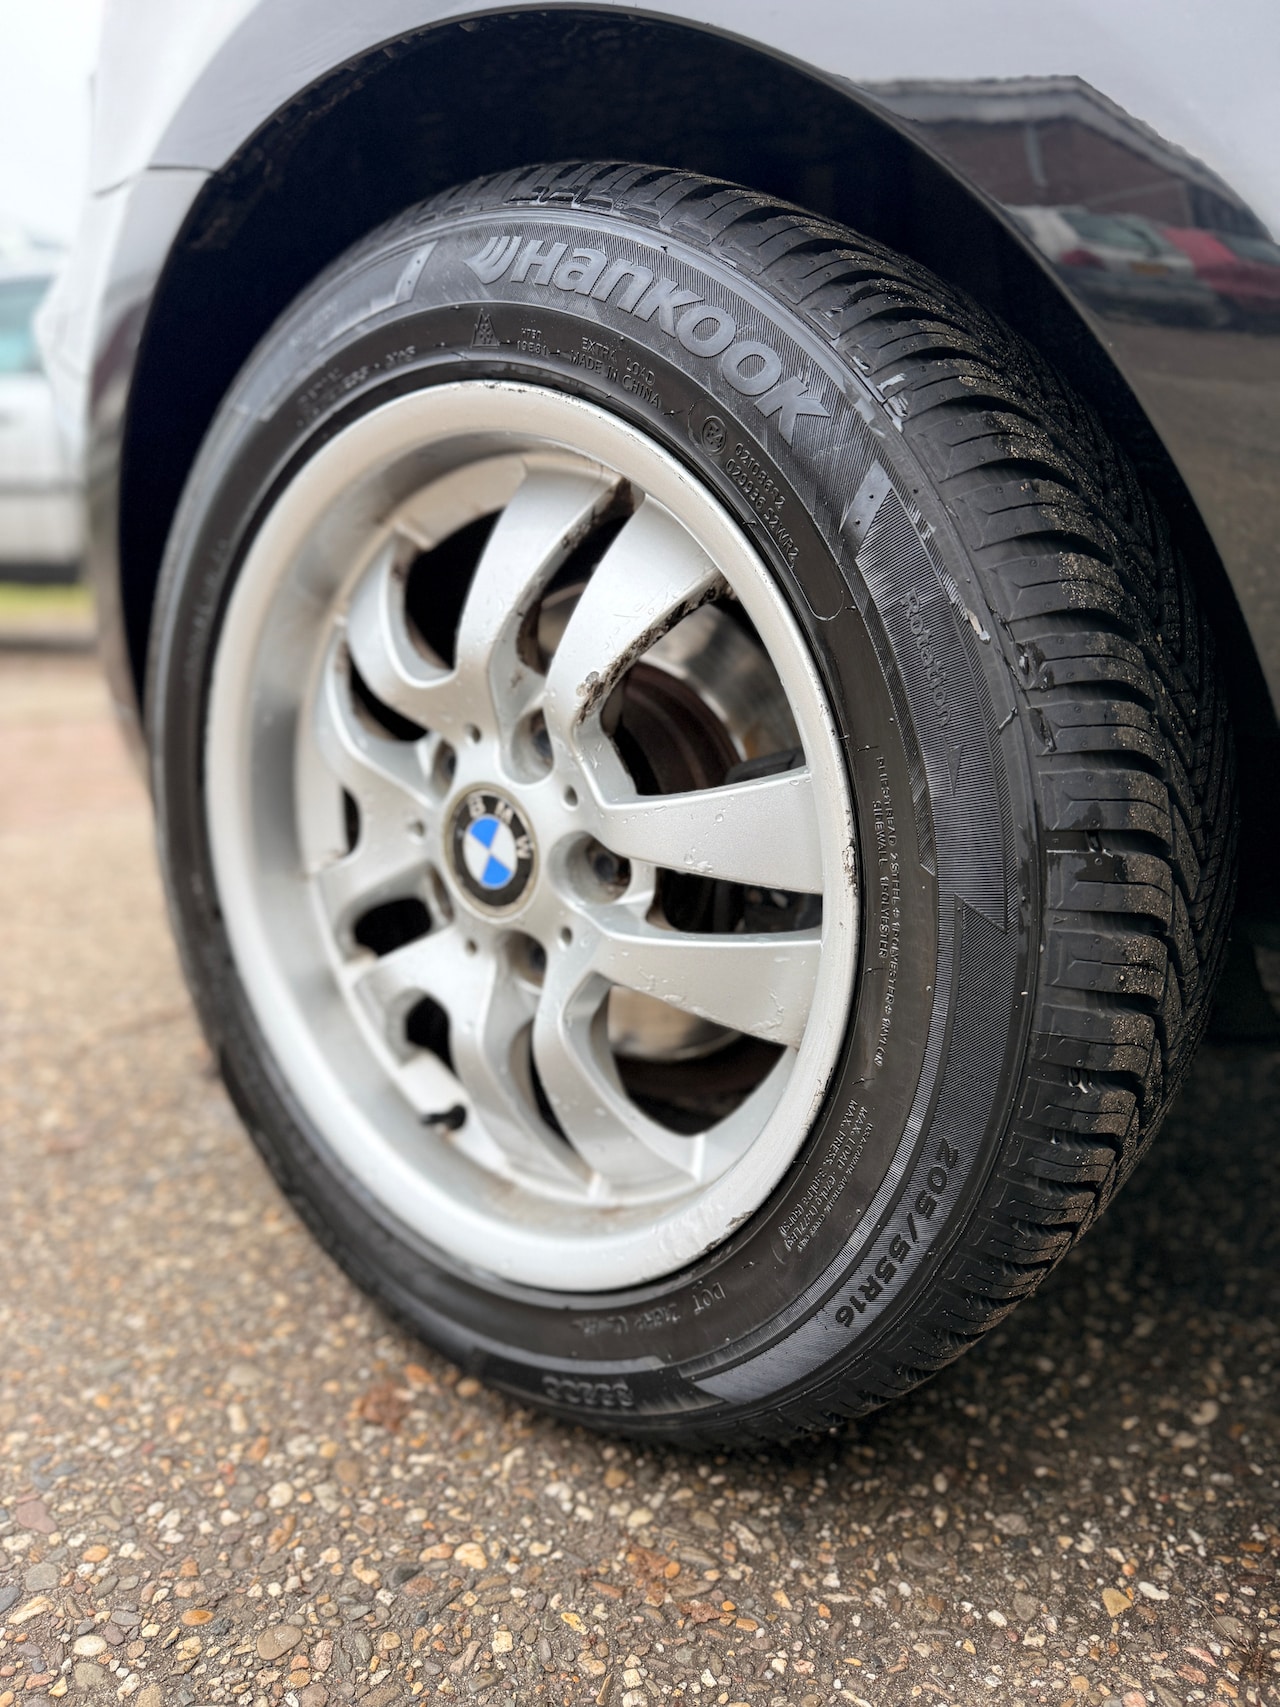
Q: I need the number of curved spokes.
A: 10